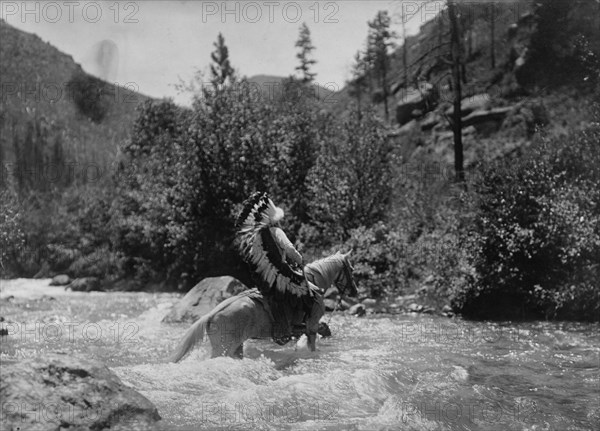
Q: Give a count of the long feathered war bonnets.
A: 1